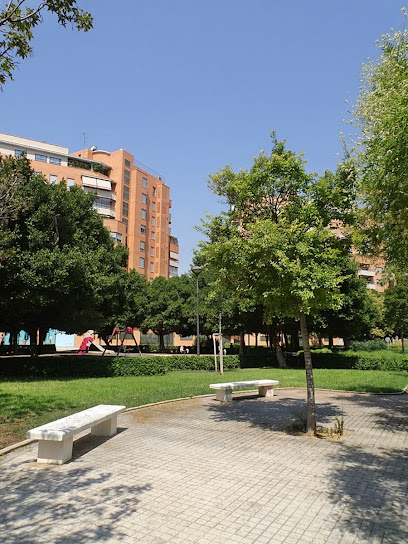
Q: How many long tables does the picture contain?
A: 2